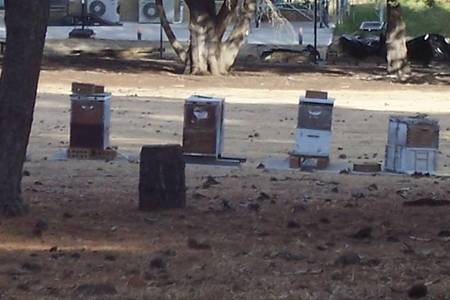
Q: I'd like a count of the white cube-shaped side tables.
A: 0